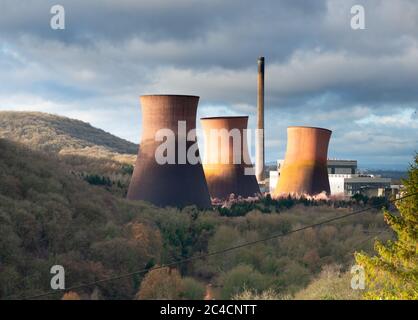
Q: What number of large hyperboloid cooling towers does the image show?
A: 3